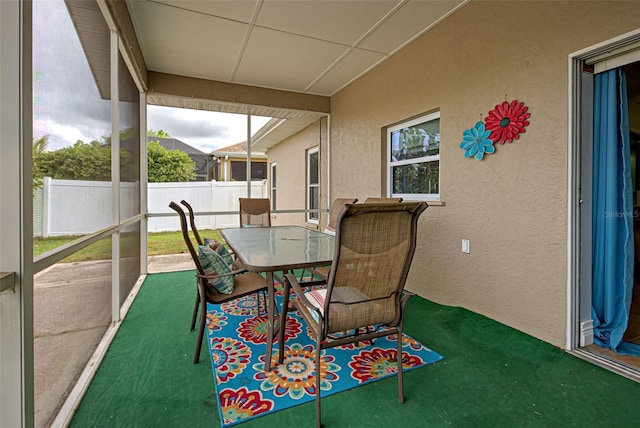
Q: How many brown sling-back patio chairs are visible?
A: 6